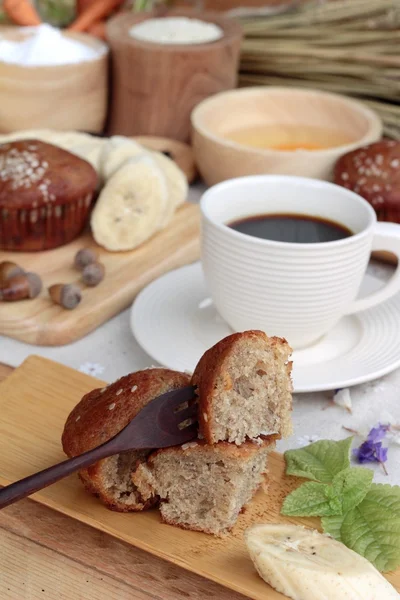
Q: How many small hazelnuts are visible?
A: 5